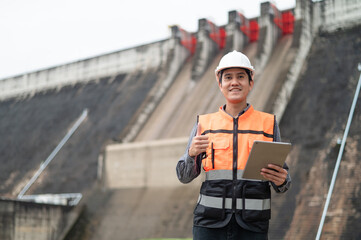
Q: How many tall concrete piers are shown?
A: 5